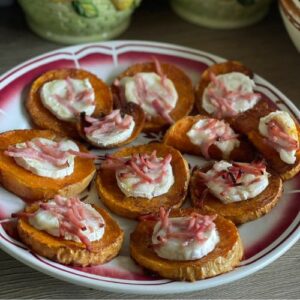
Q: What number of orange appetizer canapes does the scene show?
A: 11